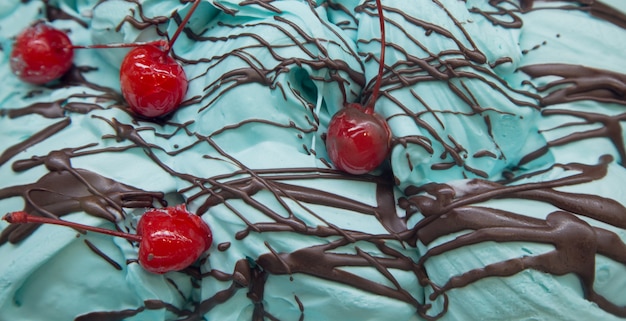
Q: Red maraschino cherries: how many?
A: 4